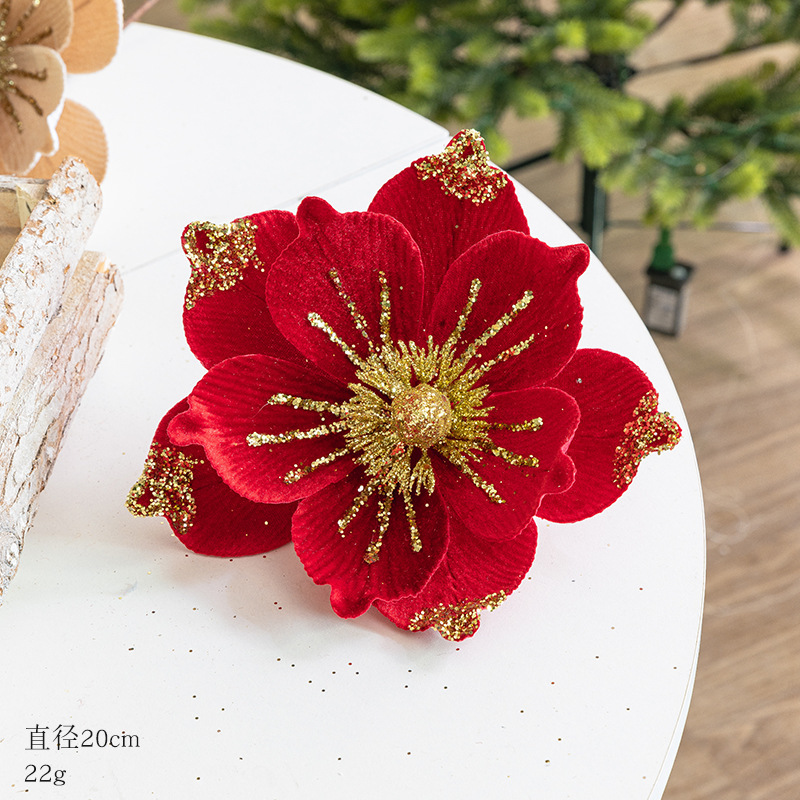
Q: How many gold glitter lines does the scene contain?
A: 15